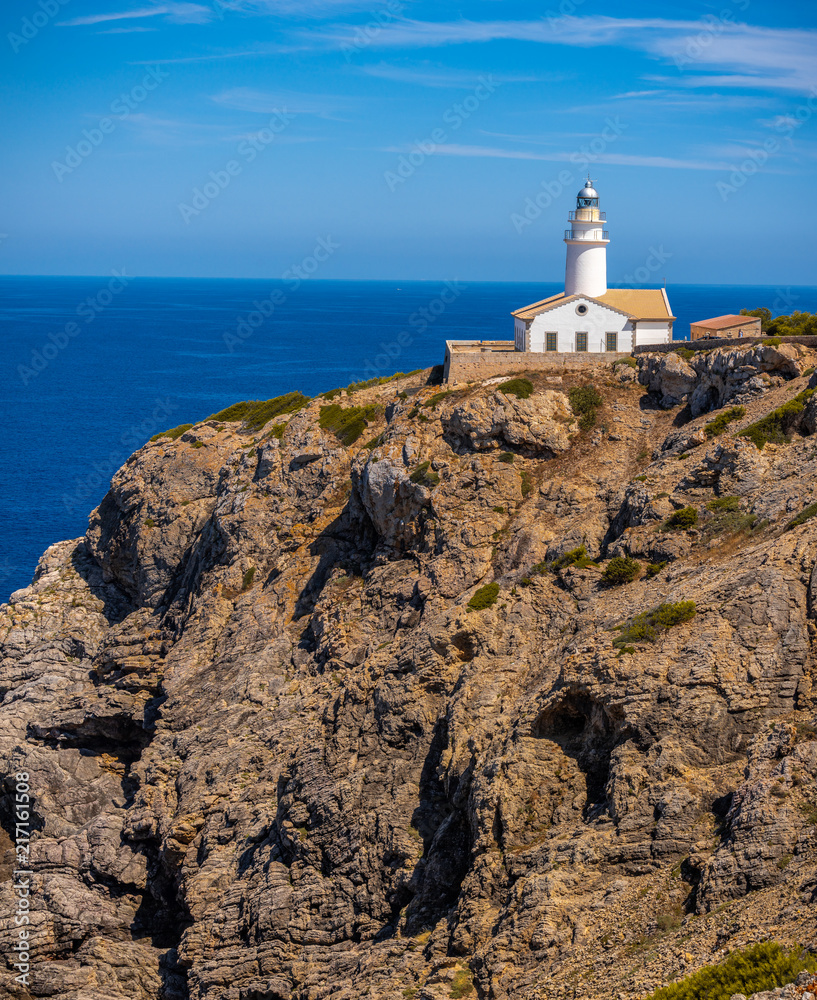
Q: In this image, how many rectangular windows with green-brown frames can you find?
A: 3